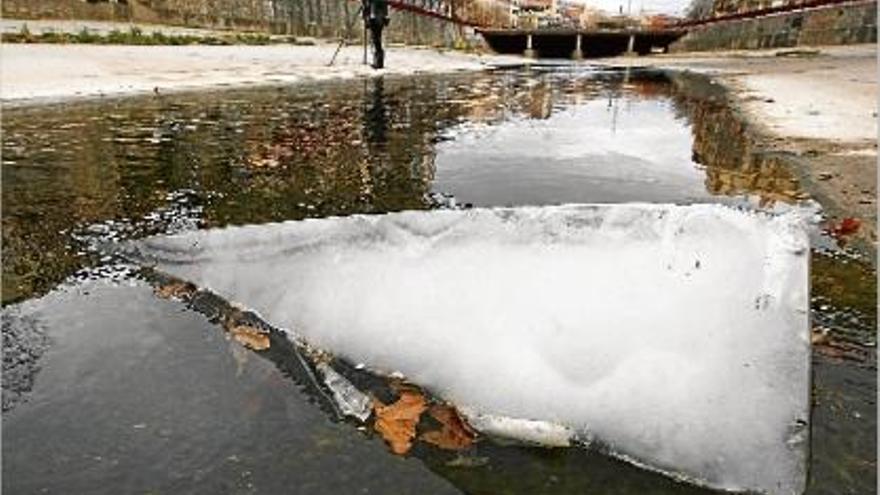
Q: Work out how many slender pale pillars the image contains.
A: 3